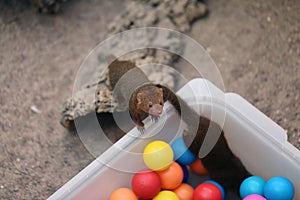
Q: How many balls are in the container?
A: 14